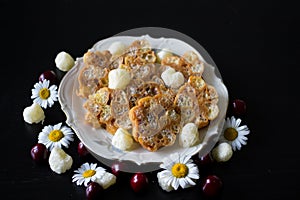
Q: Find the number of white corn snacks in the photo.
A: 12